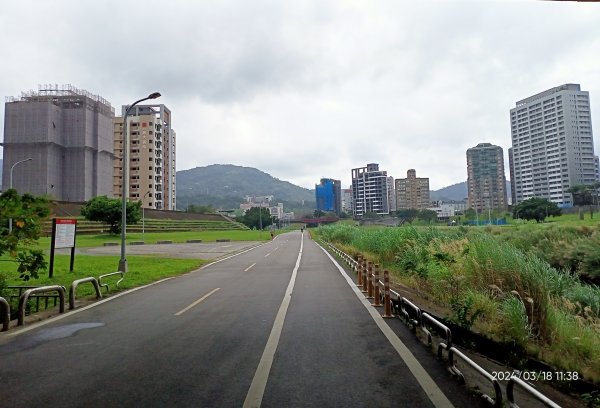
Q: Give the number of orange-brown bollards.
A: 5